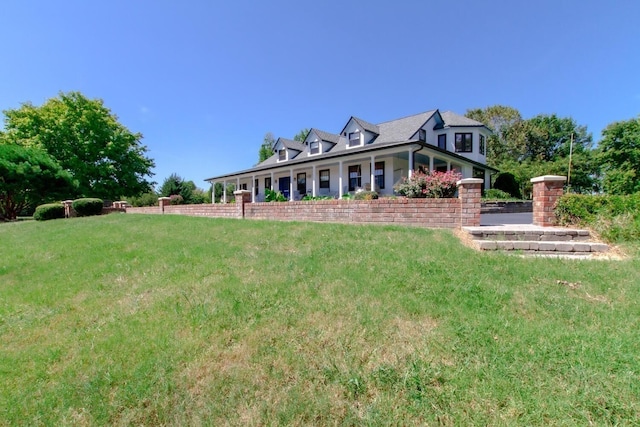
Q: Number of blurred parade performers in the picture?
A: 0